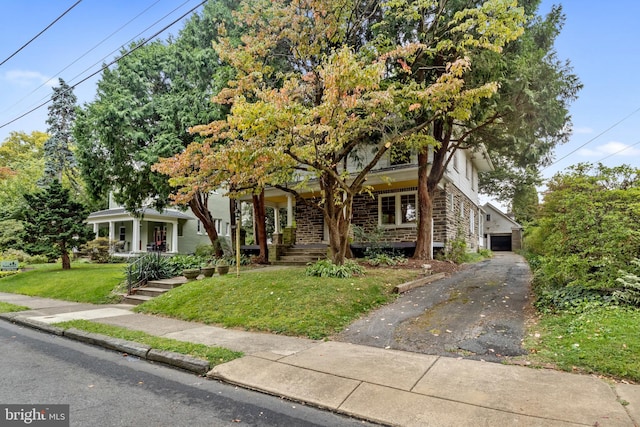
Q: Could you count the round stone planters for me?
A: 3